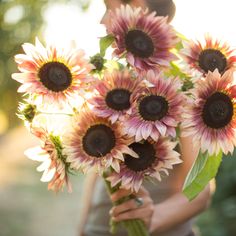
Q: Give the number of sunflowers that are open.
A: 9